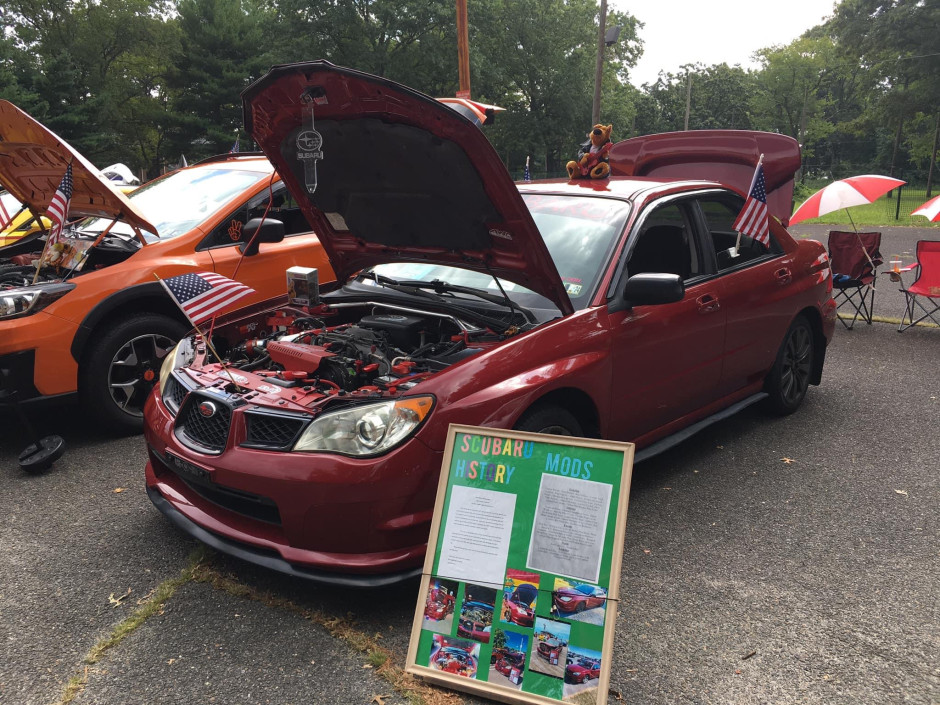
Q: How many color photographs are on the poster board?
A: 8